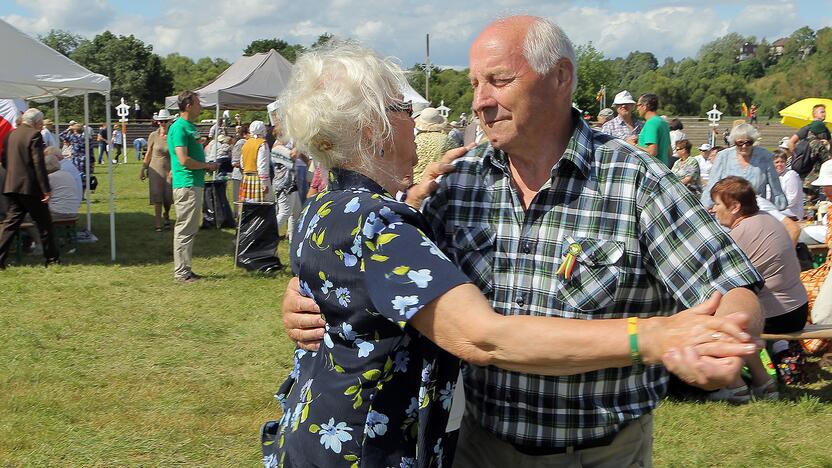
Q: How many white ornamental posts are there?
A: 3